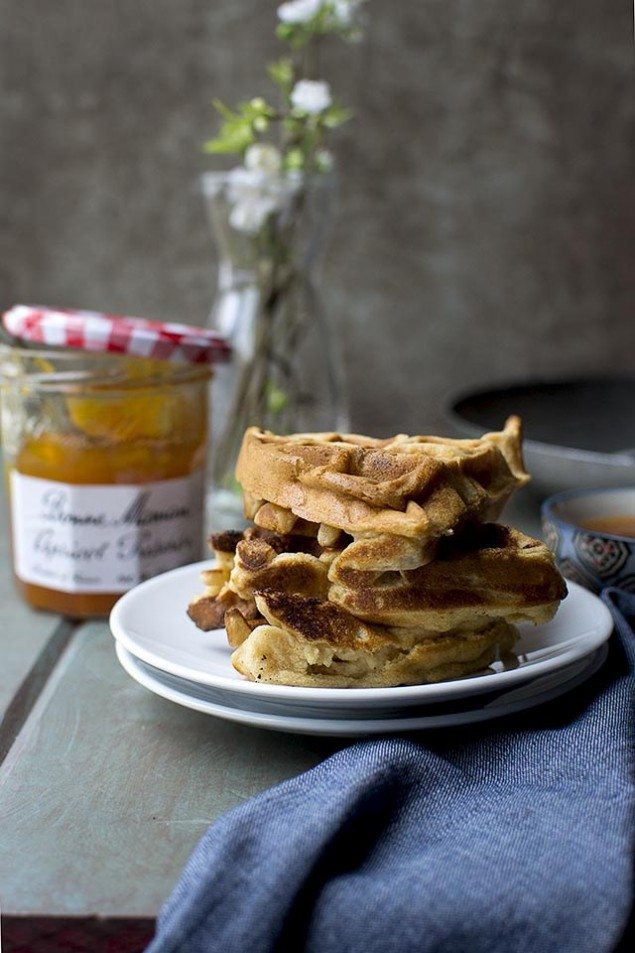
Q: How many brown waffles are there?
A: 3